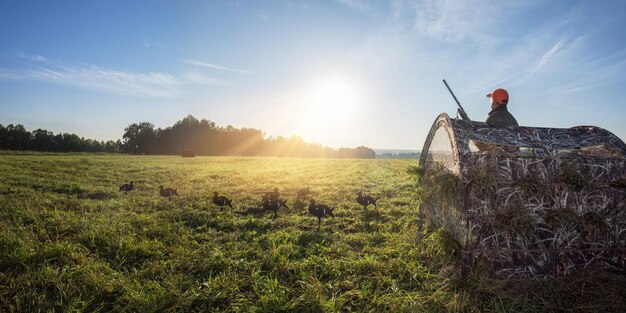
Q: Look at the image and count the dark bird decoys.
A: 8